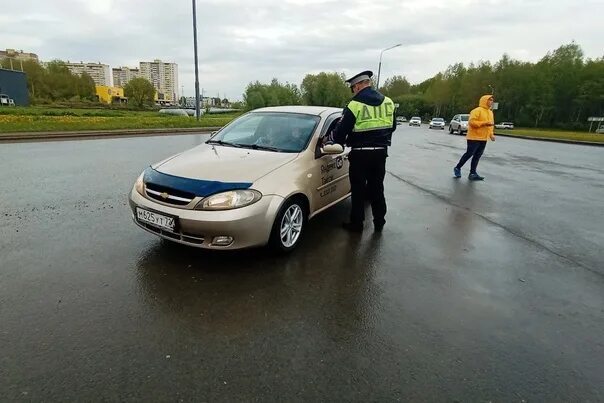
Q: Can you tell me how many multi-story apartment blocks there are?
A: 4